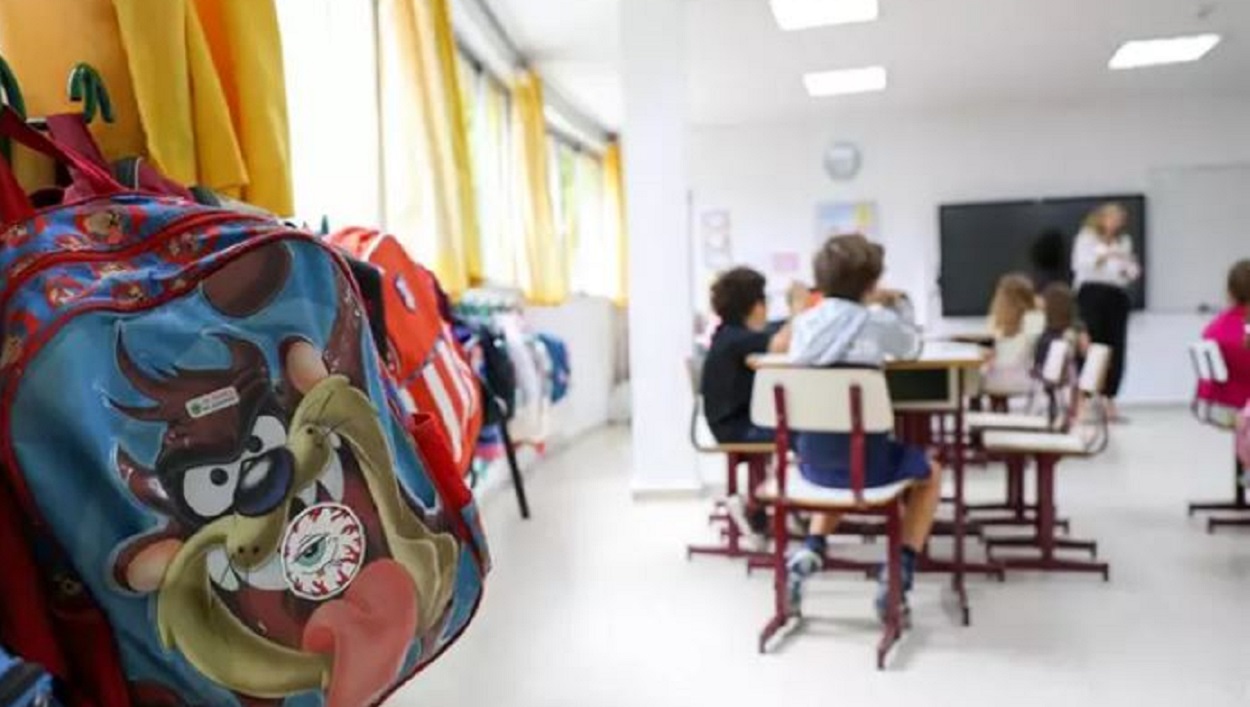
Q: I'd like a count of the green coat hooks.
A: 2